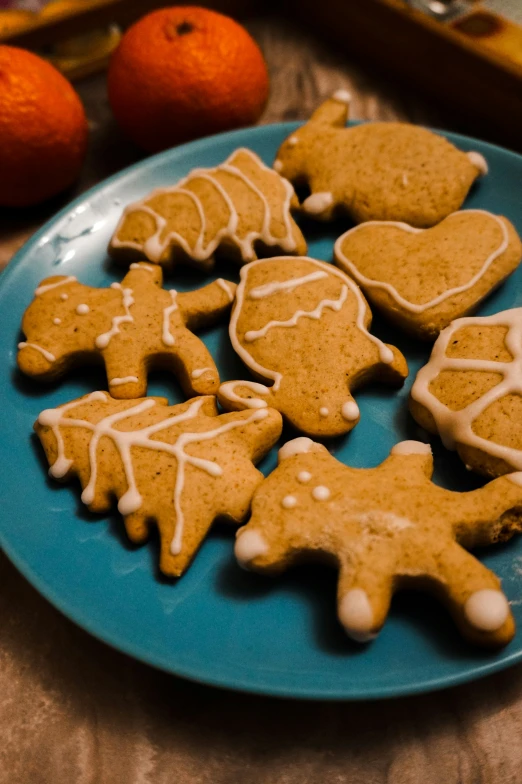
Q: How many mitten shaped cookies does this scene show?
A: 0